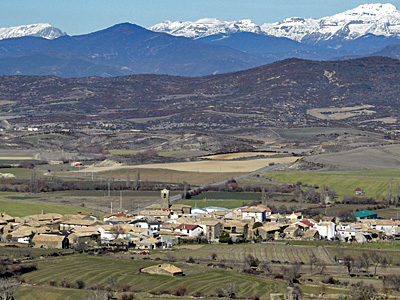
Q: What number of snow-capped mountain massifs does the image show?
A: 3